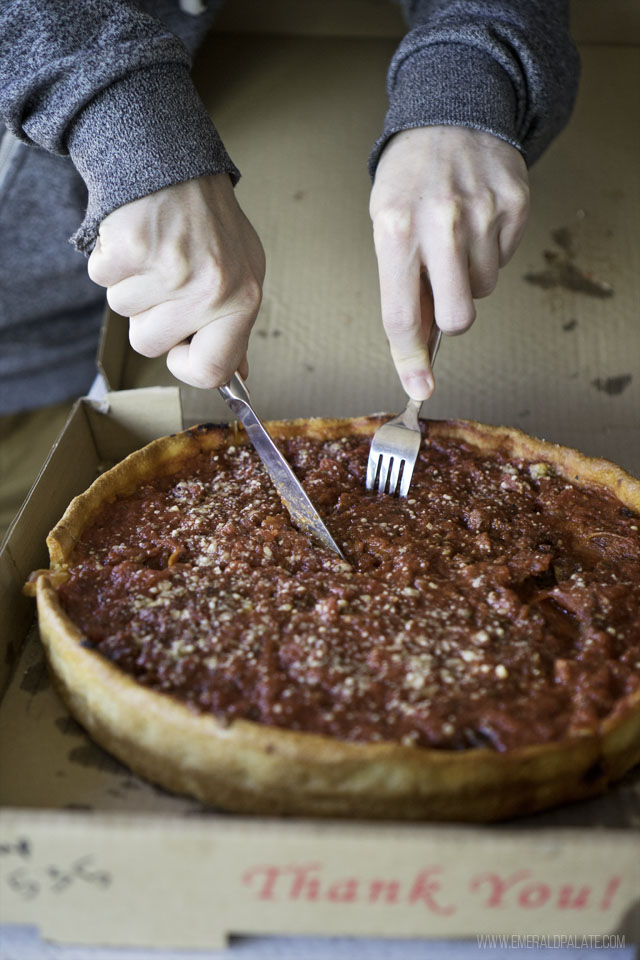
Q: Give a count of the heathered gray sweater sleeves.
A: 2